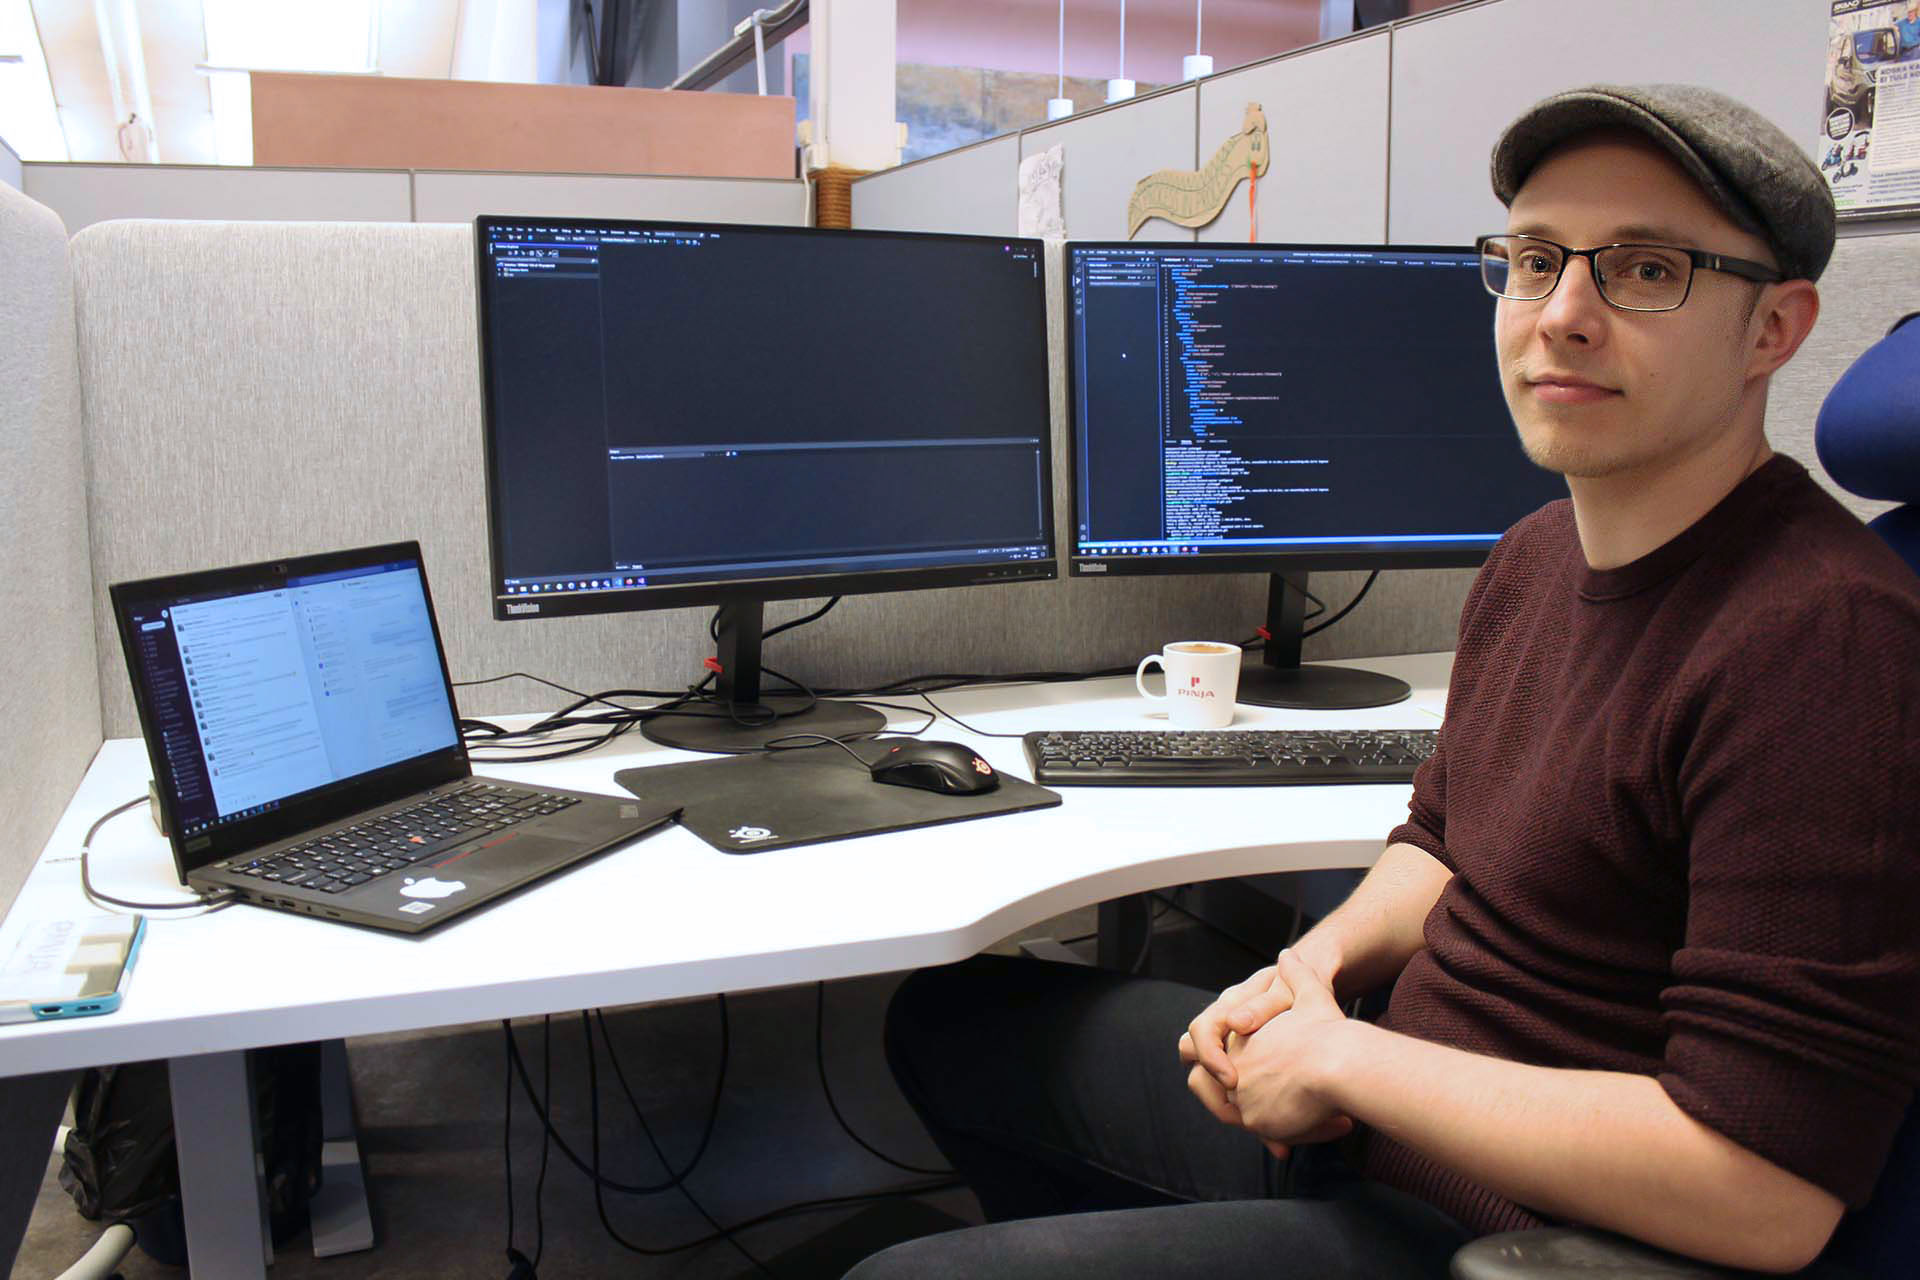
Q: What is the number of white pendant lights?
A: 3